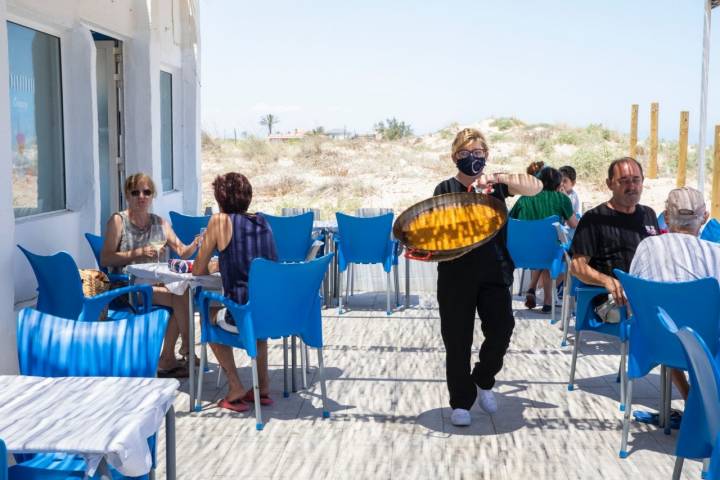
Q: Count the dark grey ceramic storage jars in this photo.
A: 0